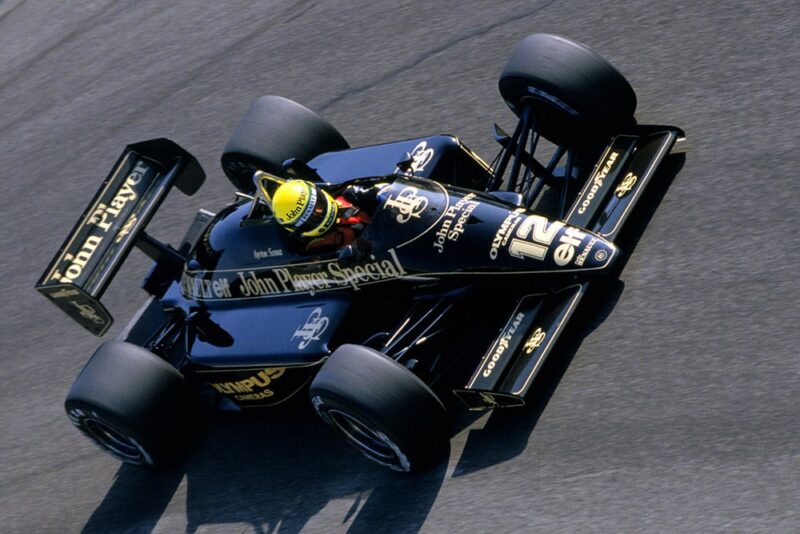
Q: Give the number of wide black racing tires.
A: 4